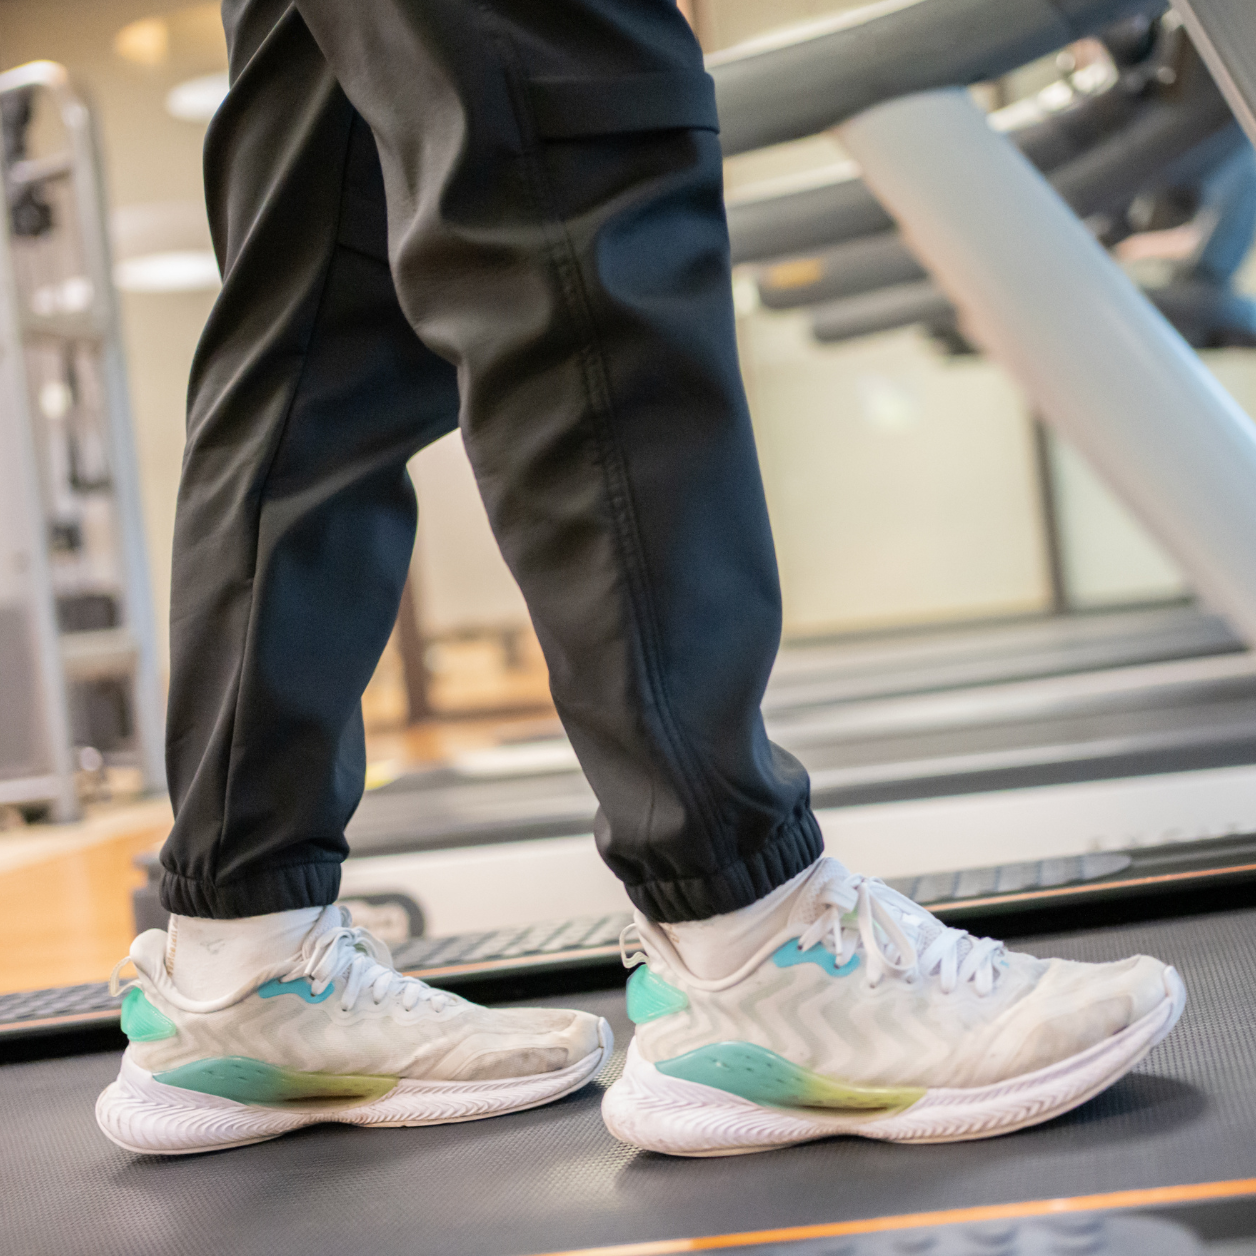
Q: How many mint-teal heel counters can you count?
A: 2